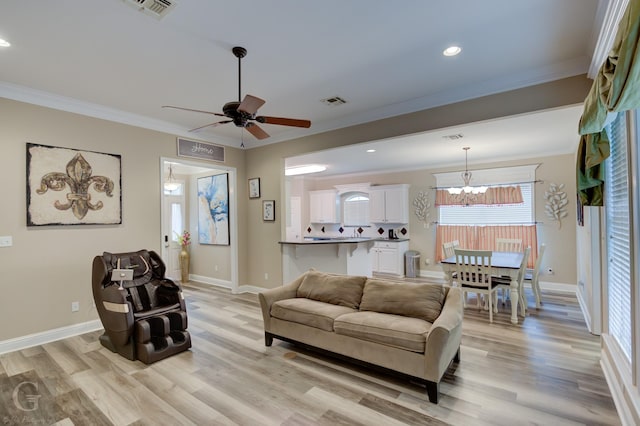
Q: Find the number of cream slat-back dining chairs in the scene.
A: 6